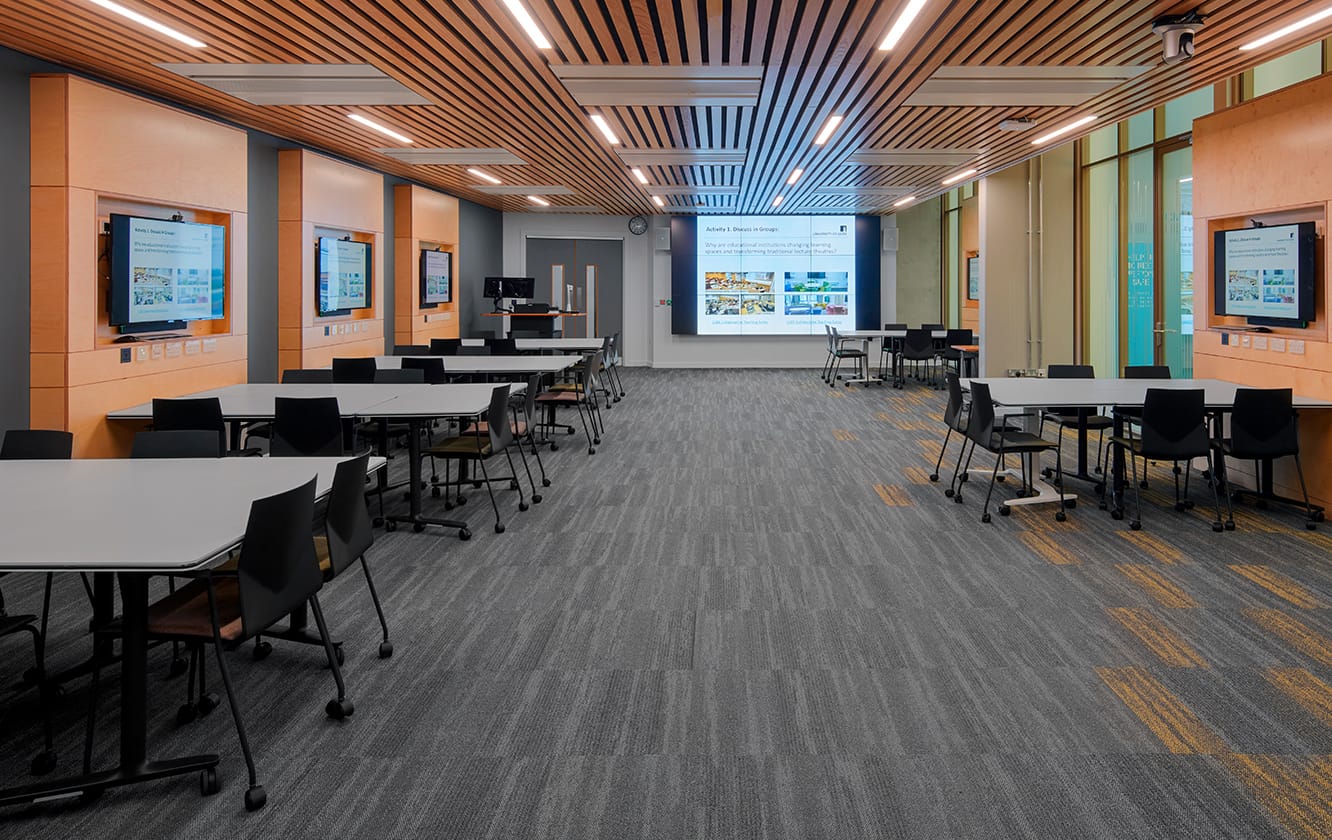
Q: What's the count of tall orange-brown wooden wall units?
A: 5